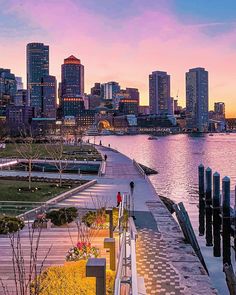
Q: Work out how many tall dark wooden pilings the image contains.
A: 4